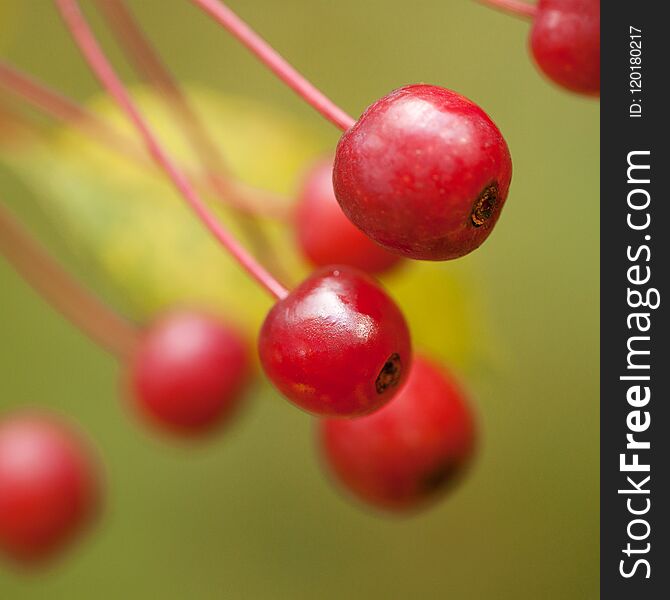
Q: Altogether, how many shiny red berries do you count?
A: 7